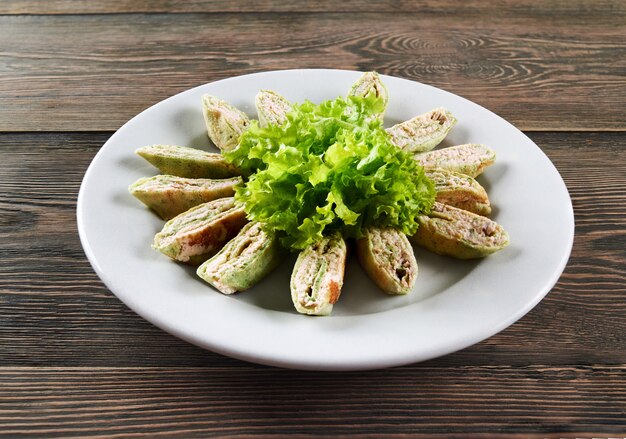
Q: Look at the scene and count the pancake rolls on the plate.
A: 13